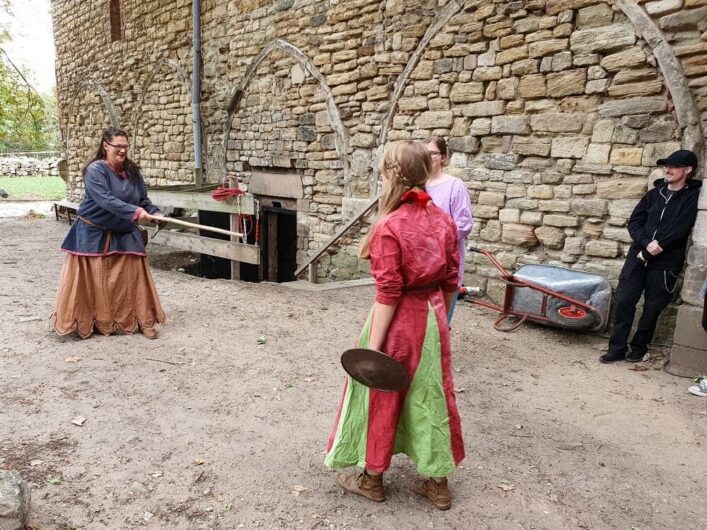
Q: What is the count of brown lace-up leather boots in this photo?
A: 2